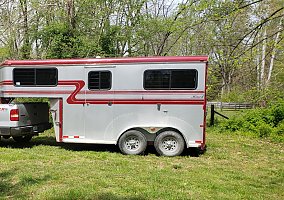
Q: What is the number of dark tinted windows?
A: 3